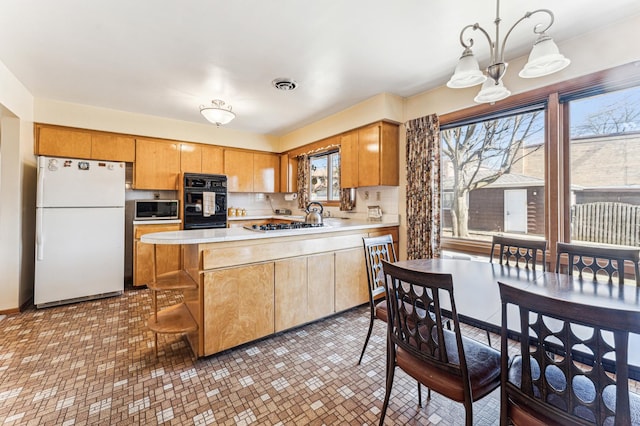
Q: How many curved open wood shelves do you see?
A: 2